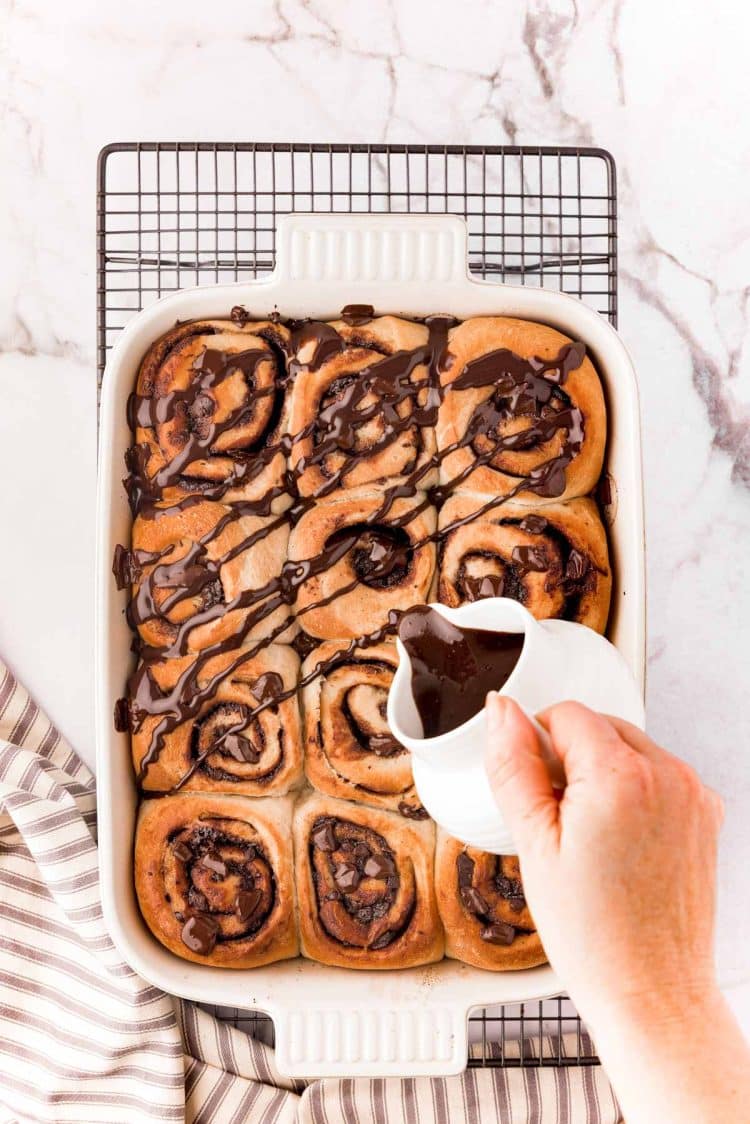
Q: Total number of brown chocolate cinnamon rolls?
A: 11